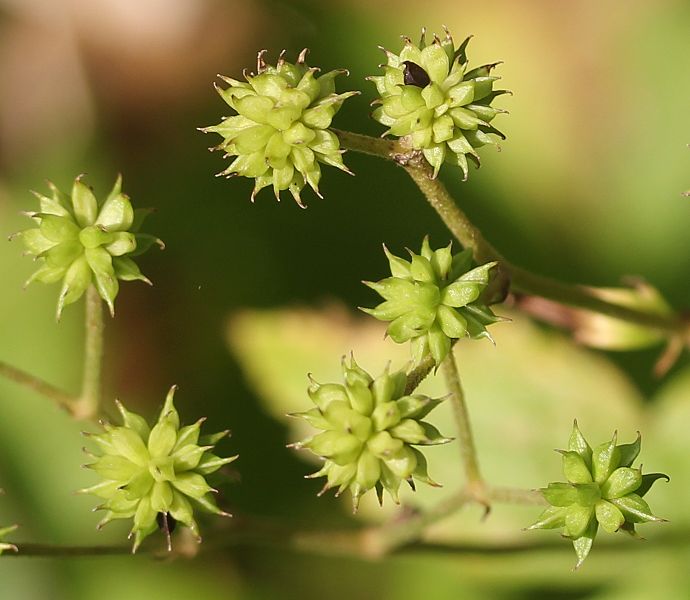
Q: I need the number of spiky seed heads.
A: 7